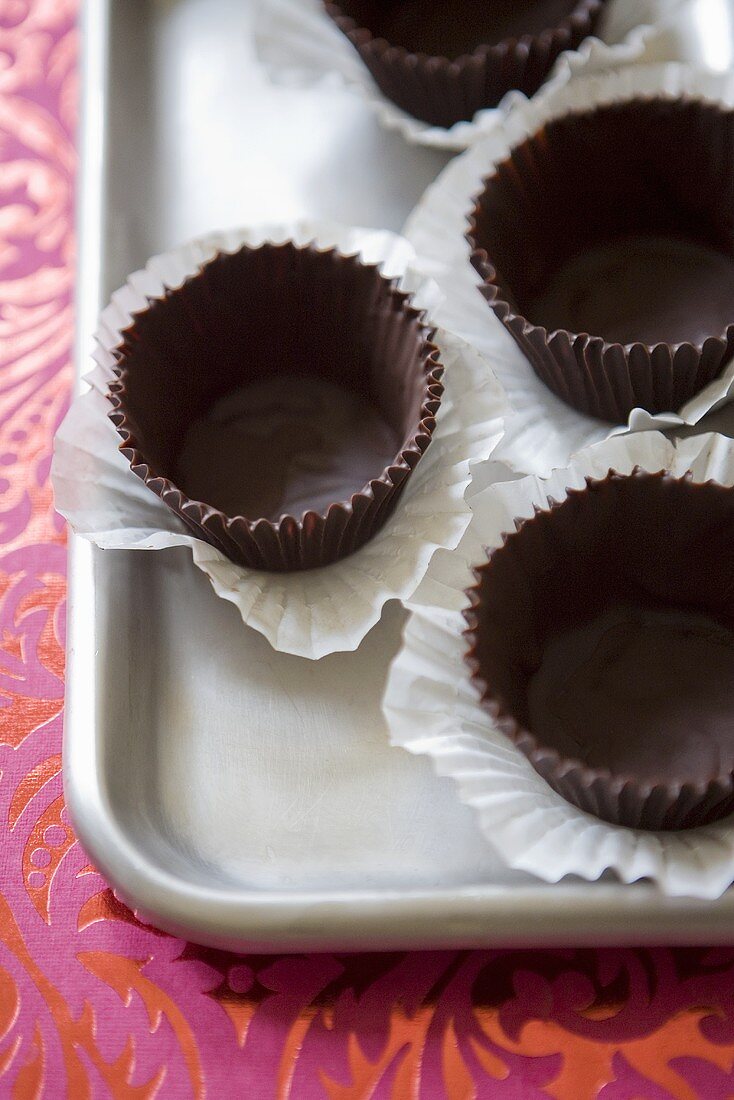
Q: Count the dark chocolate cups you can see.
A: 4